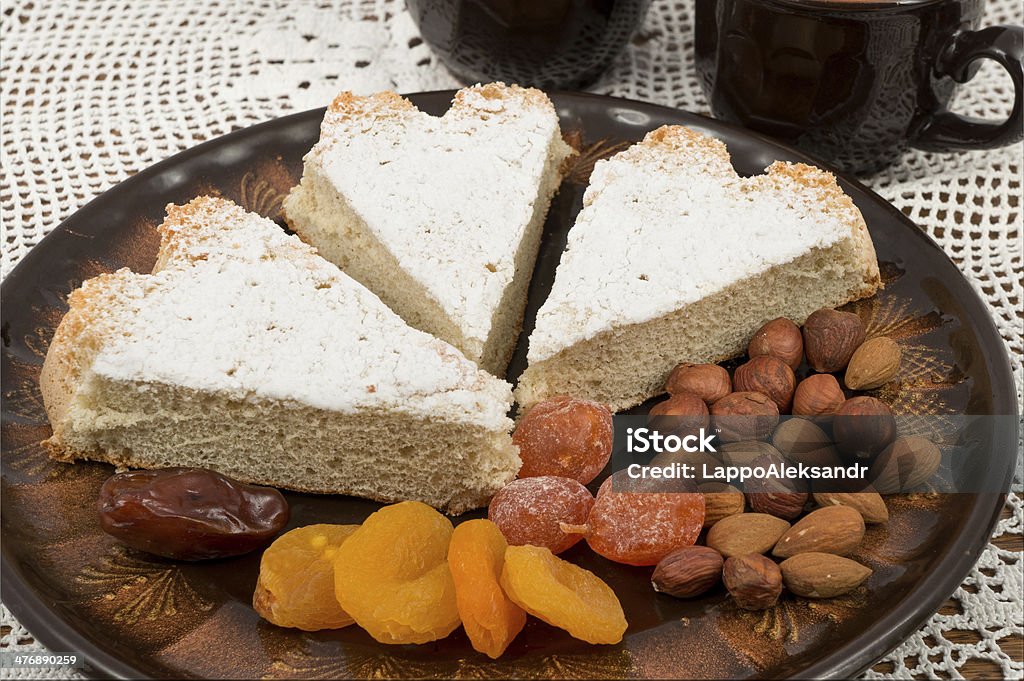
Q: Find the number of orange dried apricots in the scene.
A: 4